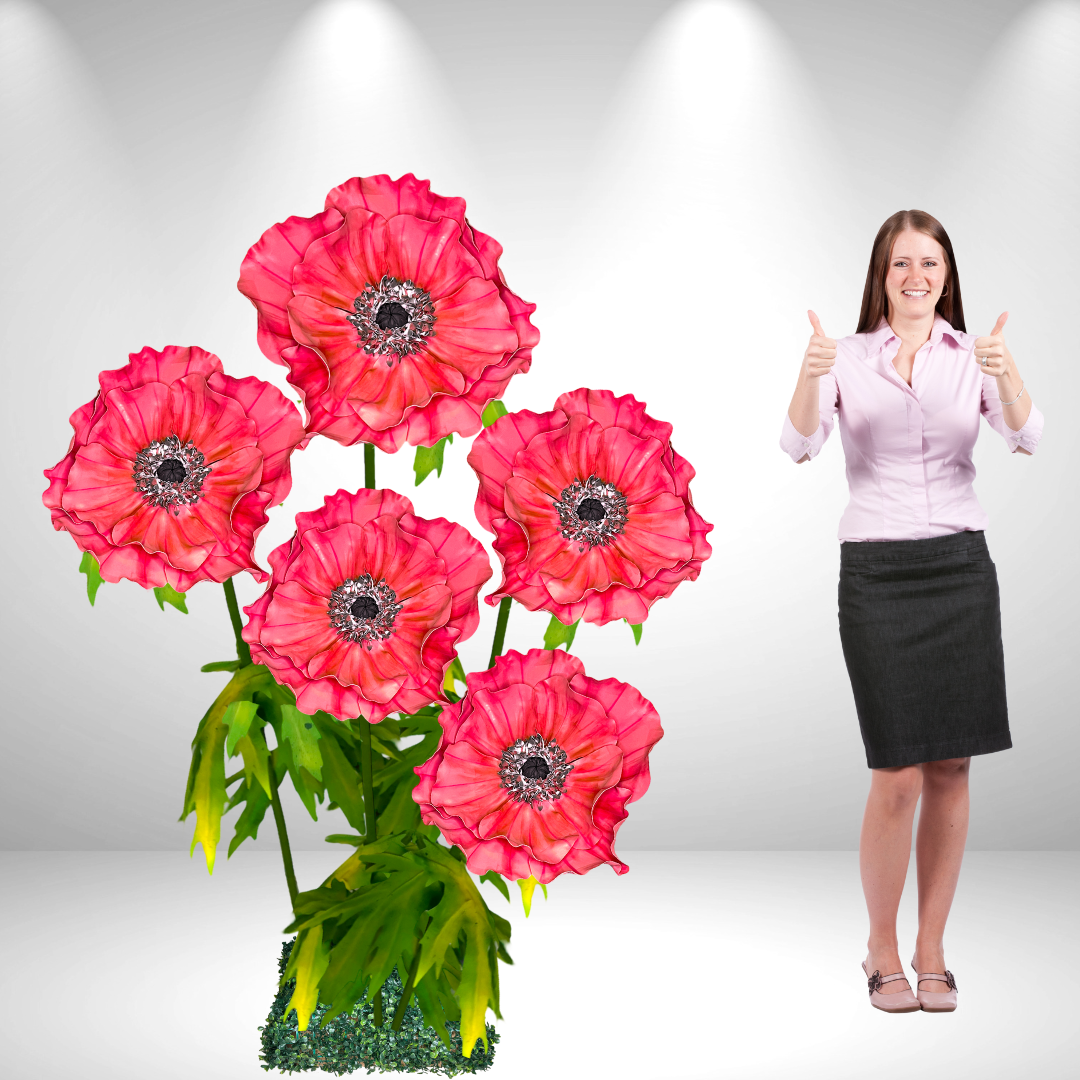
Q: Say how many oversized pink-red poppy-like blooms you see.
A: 5